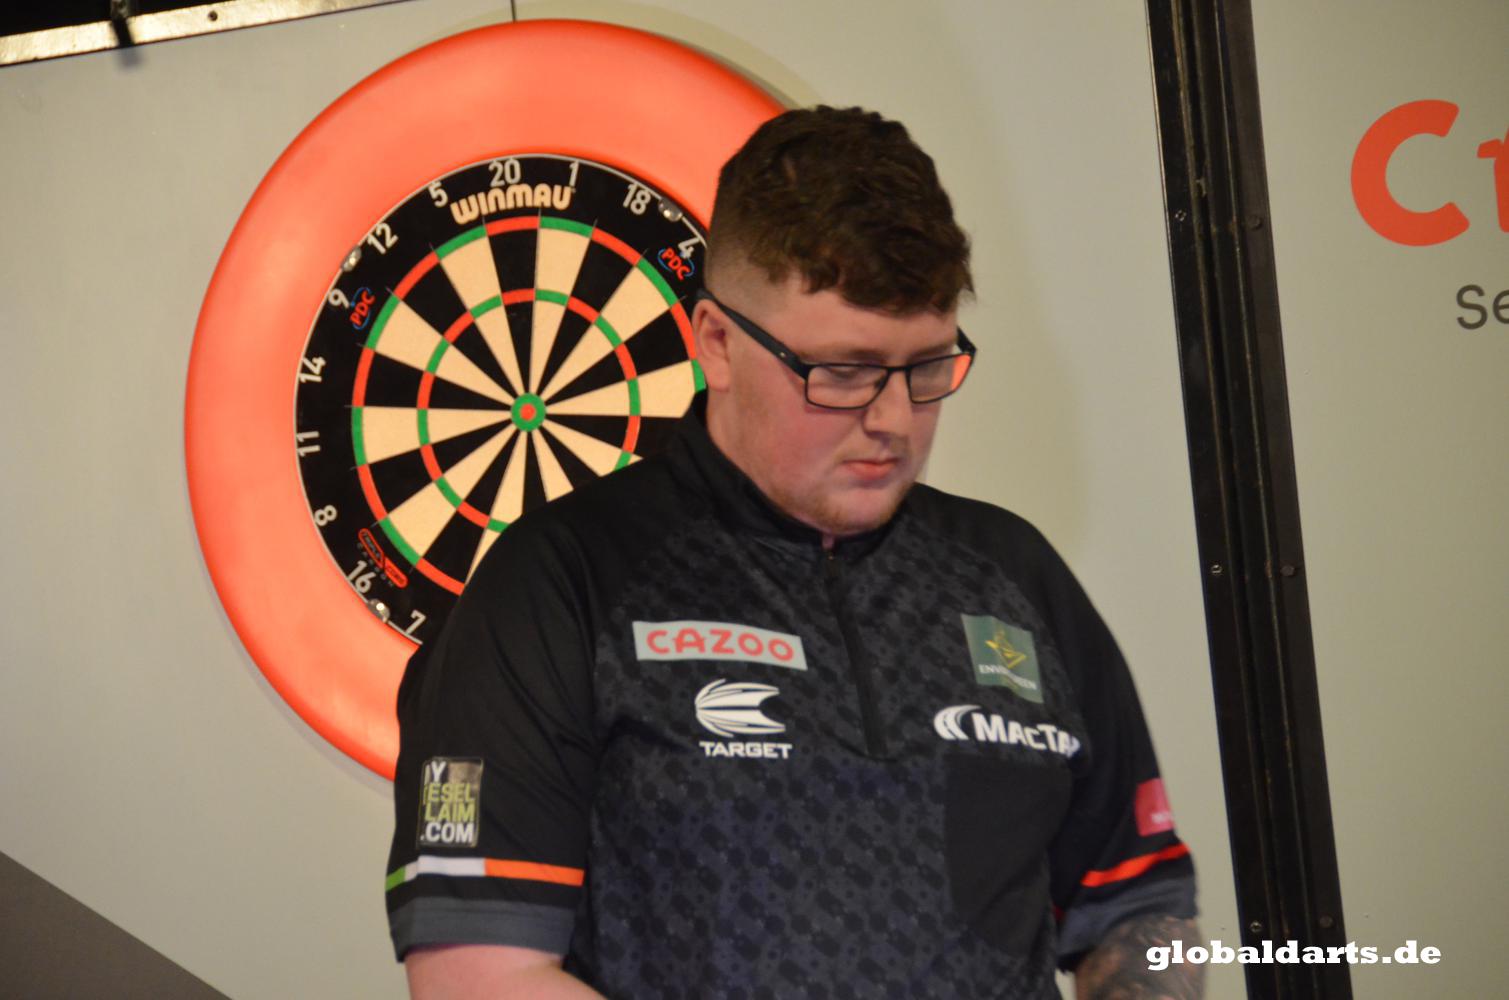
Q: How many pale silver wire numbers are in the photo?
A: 12